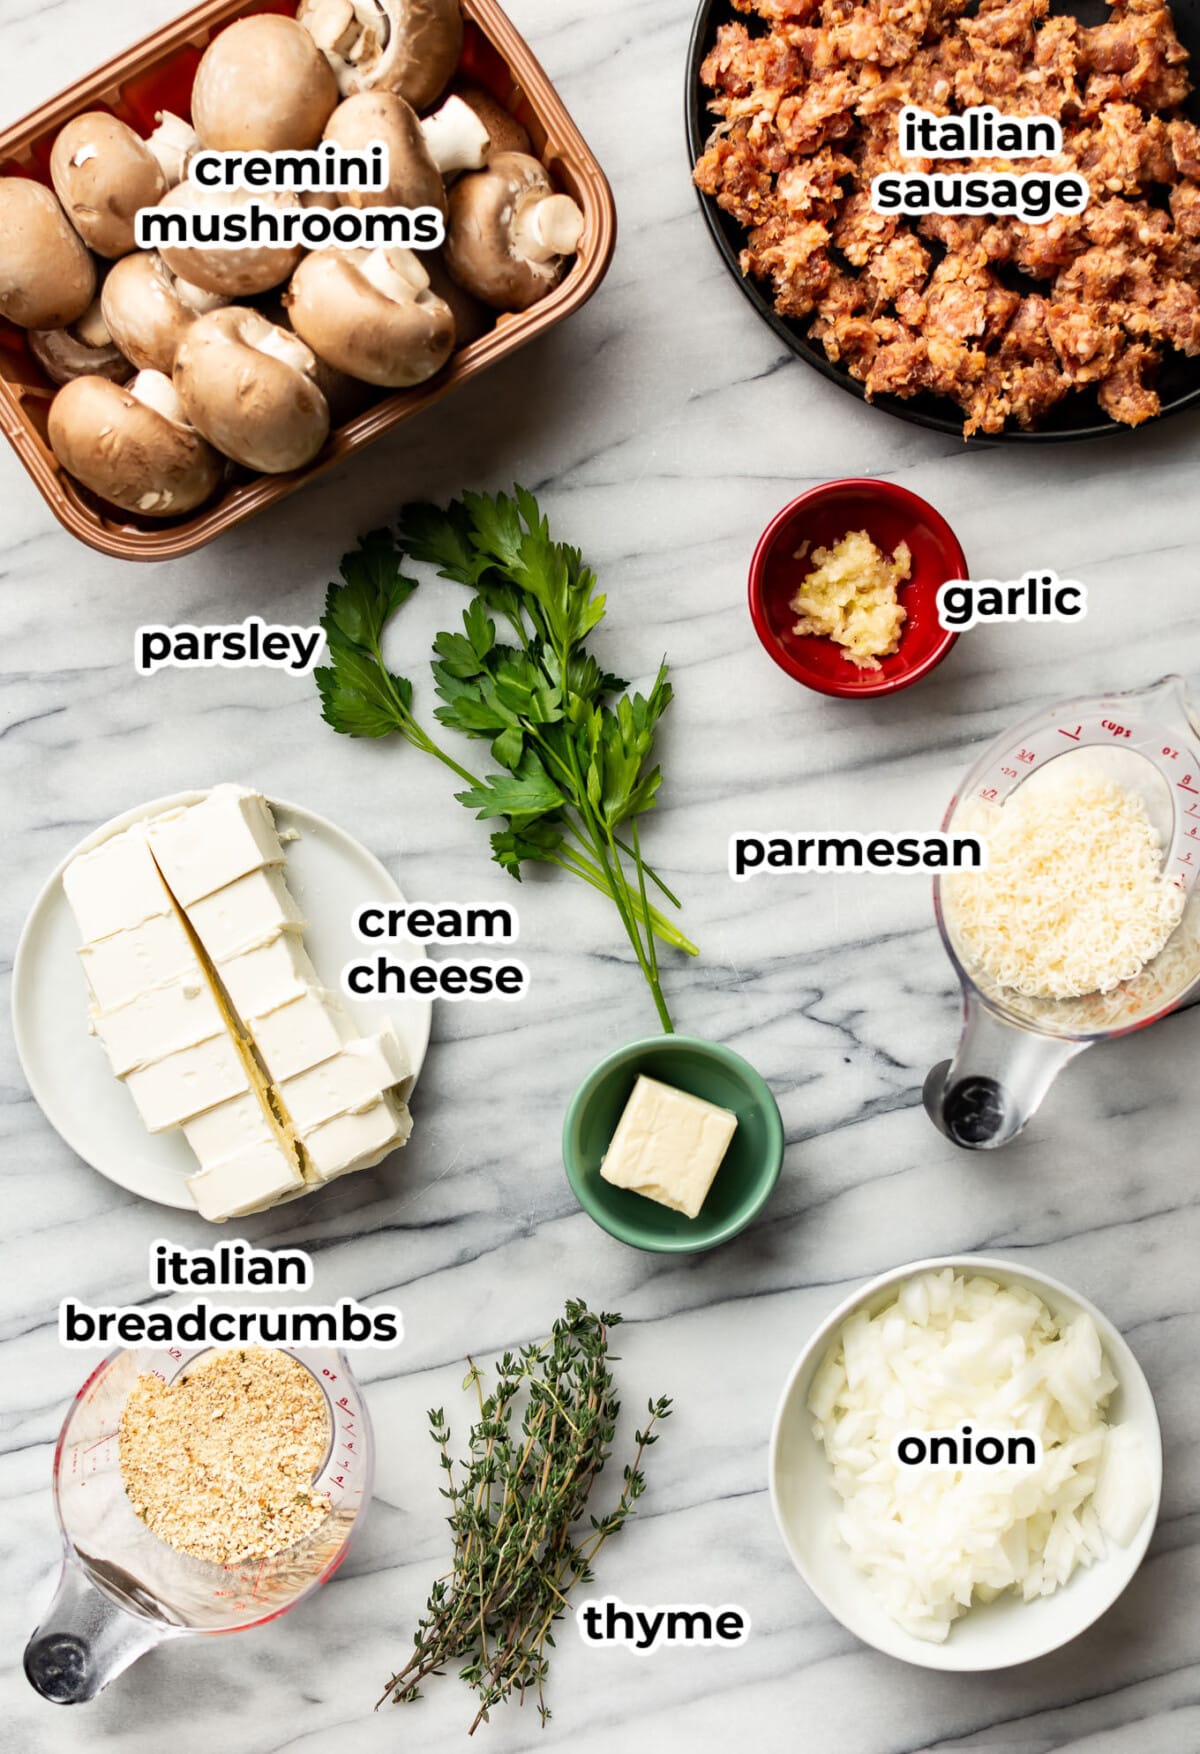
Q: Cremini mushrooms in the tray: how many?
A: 13